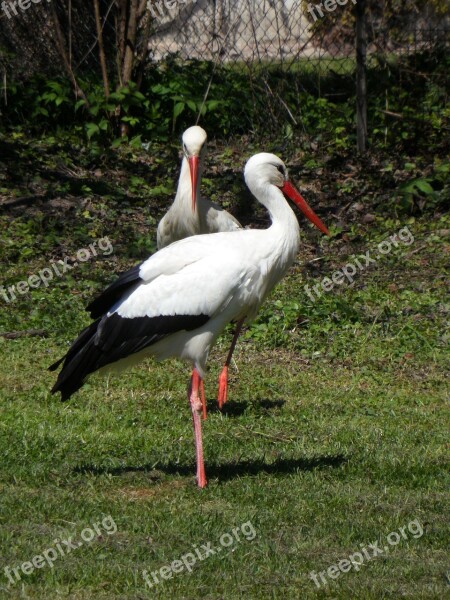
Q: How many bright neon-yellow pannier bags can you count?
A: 0